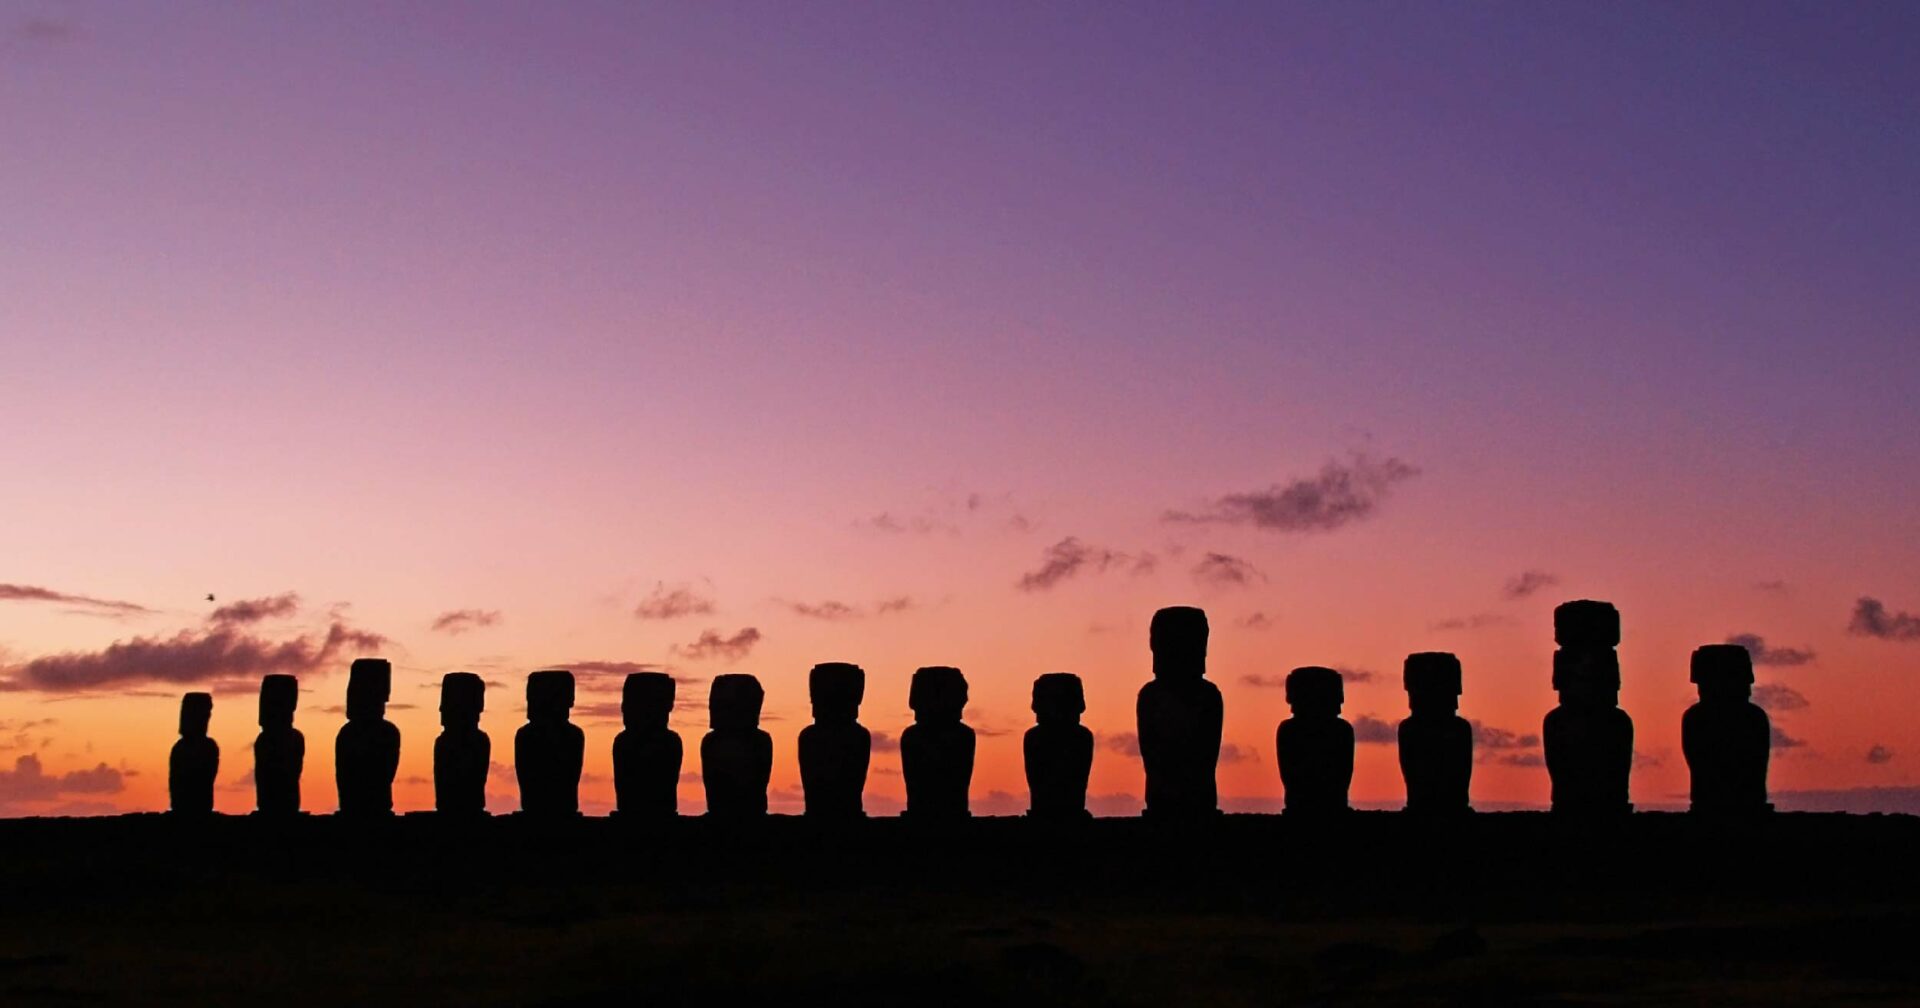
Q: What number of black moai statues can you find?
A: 15